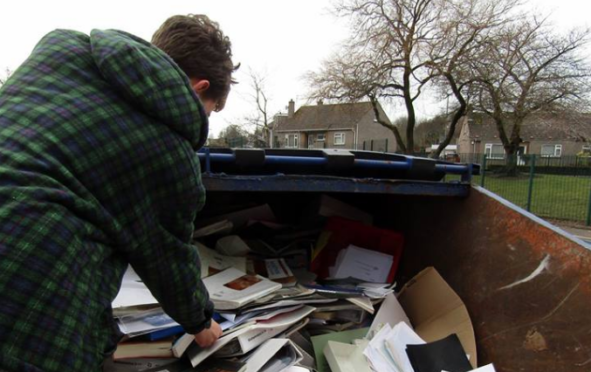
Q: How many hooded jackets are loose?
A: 1